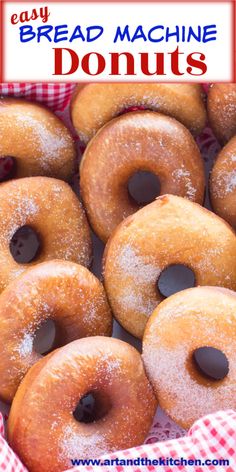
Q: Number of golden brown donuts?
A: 10